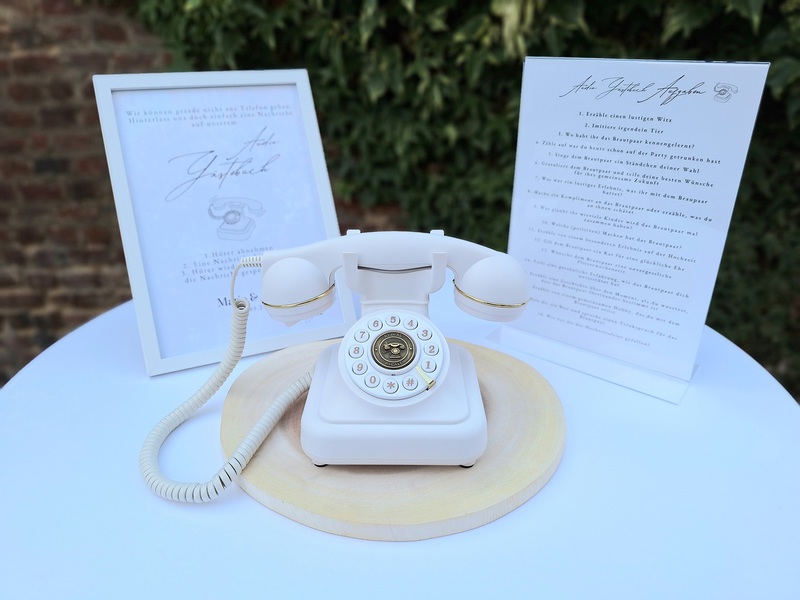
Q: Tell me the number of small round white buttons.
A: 12